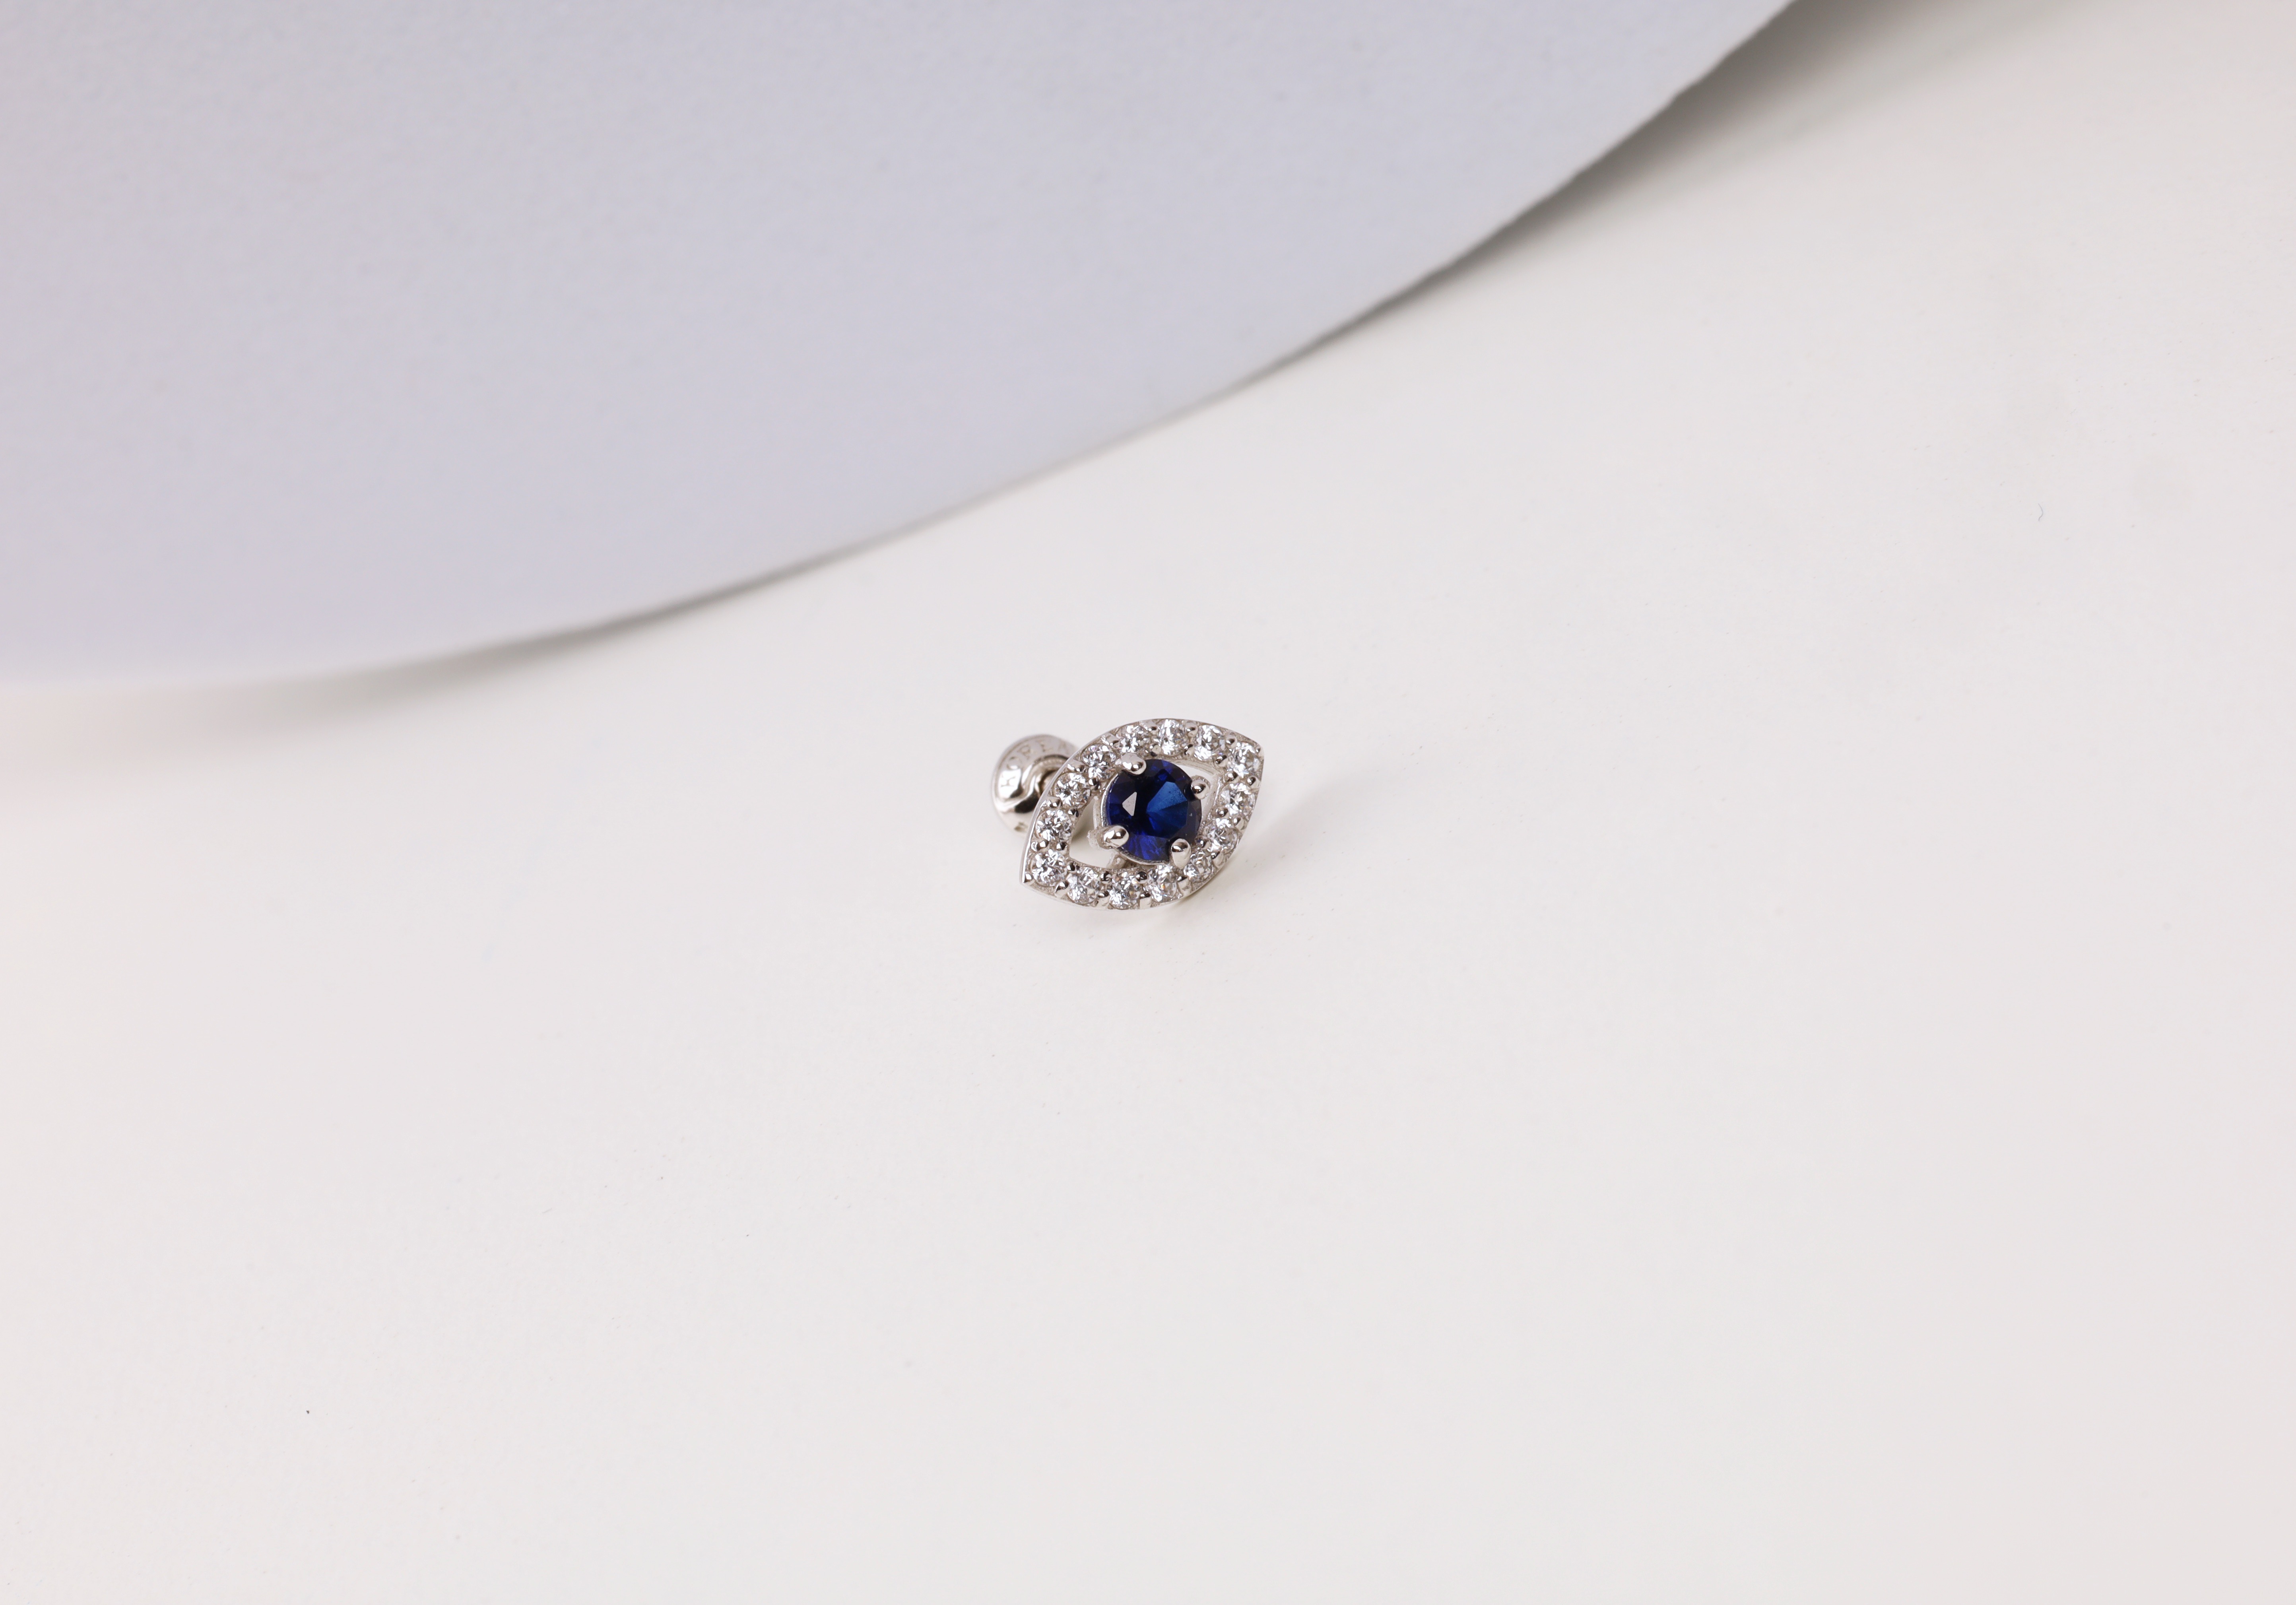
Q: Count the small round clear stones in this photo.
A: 14